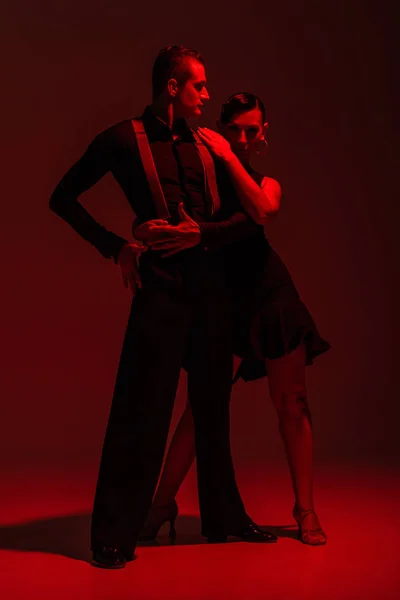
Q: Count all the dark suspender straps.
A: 2